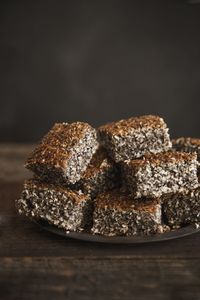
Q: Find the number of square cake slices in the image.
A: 8